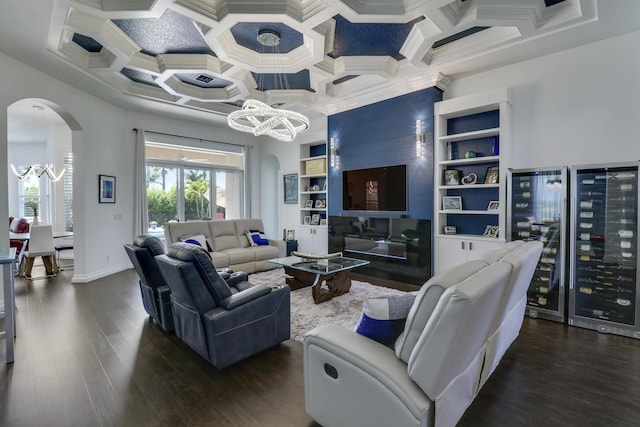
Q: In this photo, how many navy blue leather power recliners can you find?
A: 2